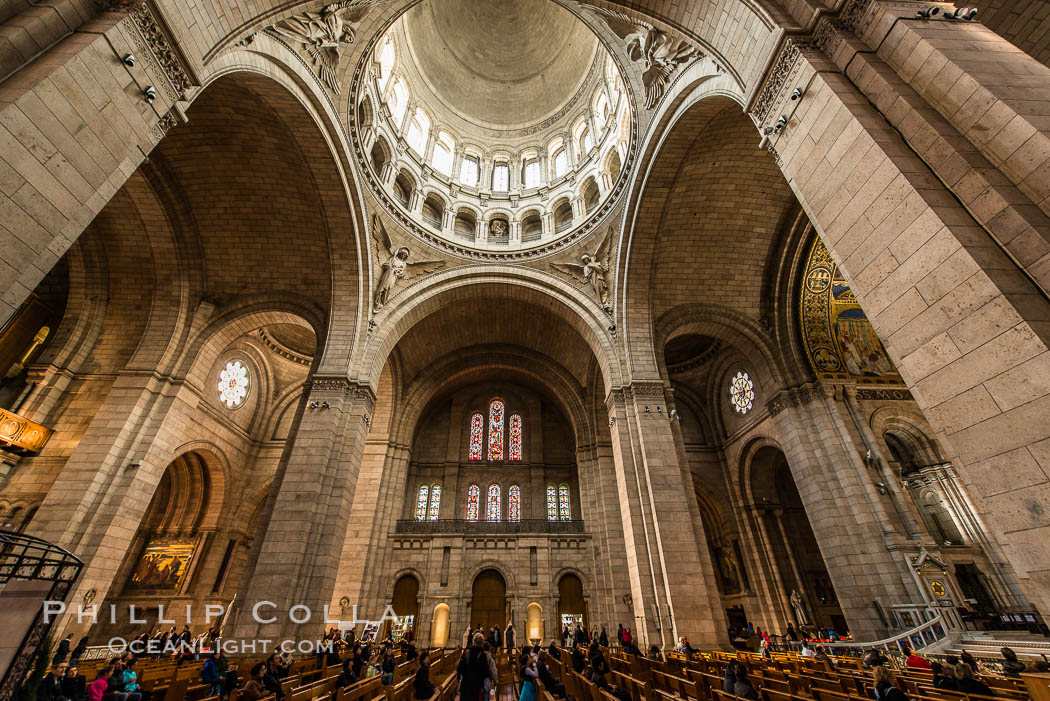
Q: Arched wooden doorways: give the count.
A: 3